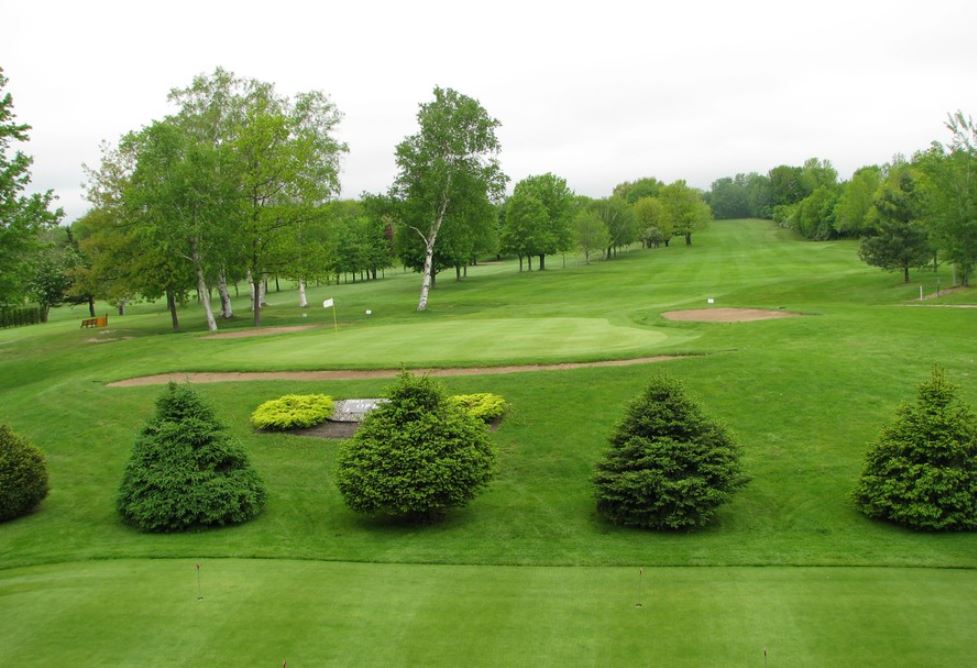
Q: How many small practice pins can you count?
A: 4